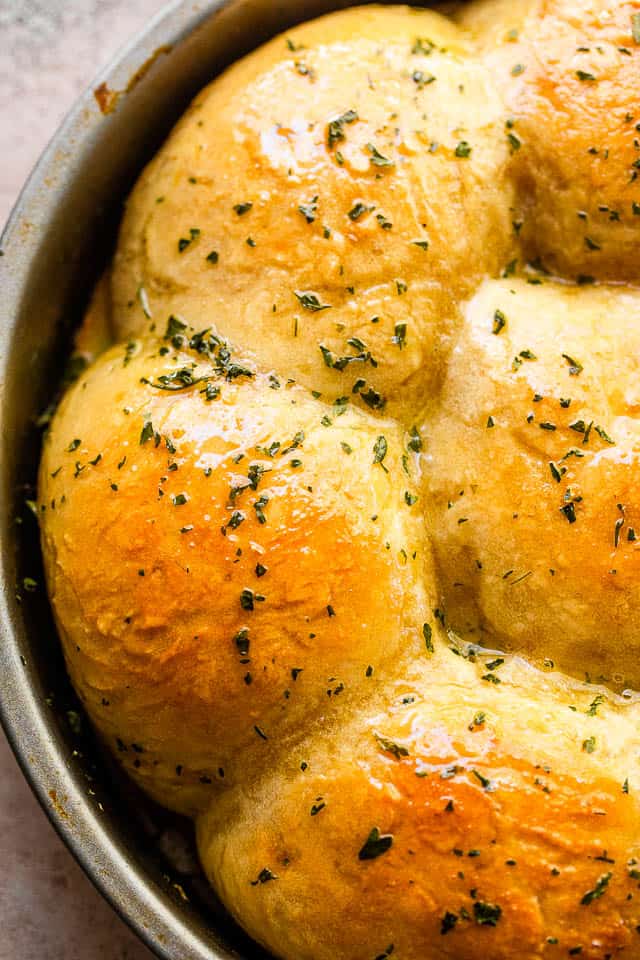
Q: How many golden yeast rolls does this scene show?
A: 5